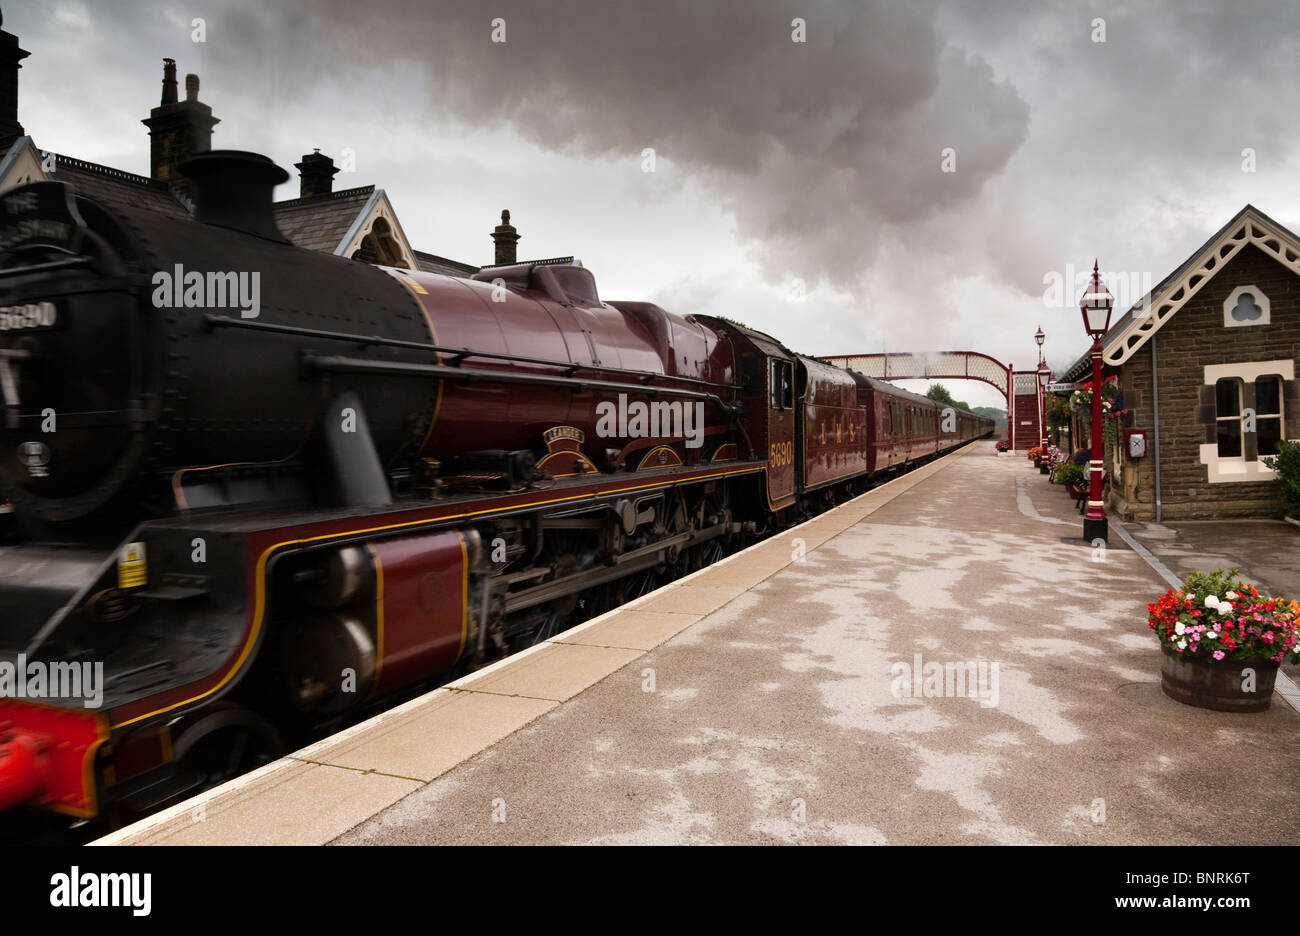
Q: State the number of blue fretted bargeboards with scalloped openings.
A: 0